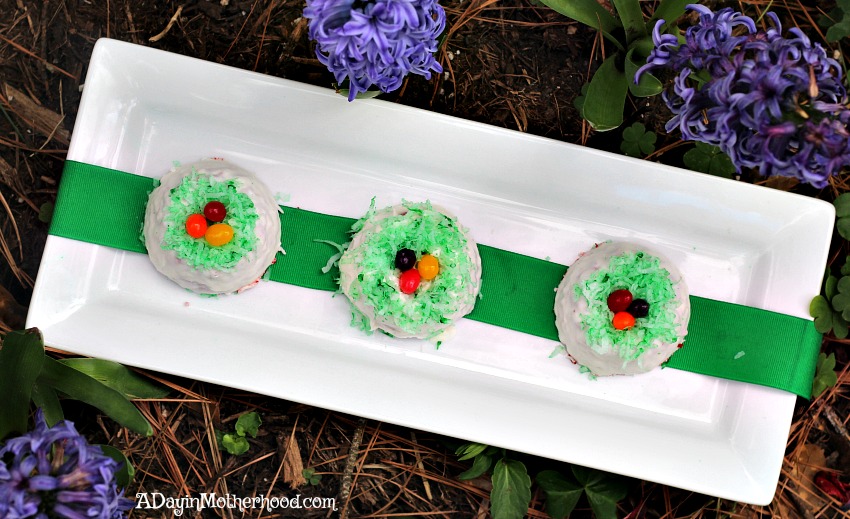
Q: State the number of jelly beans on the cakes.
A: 9